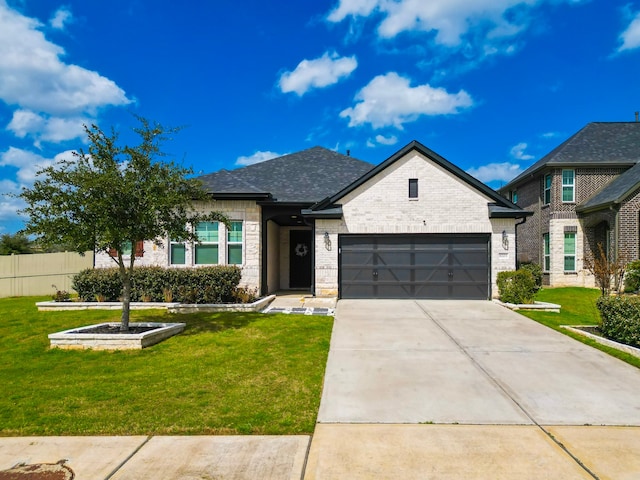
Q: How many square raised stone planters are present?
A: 1